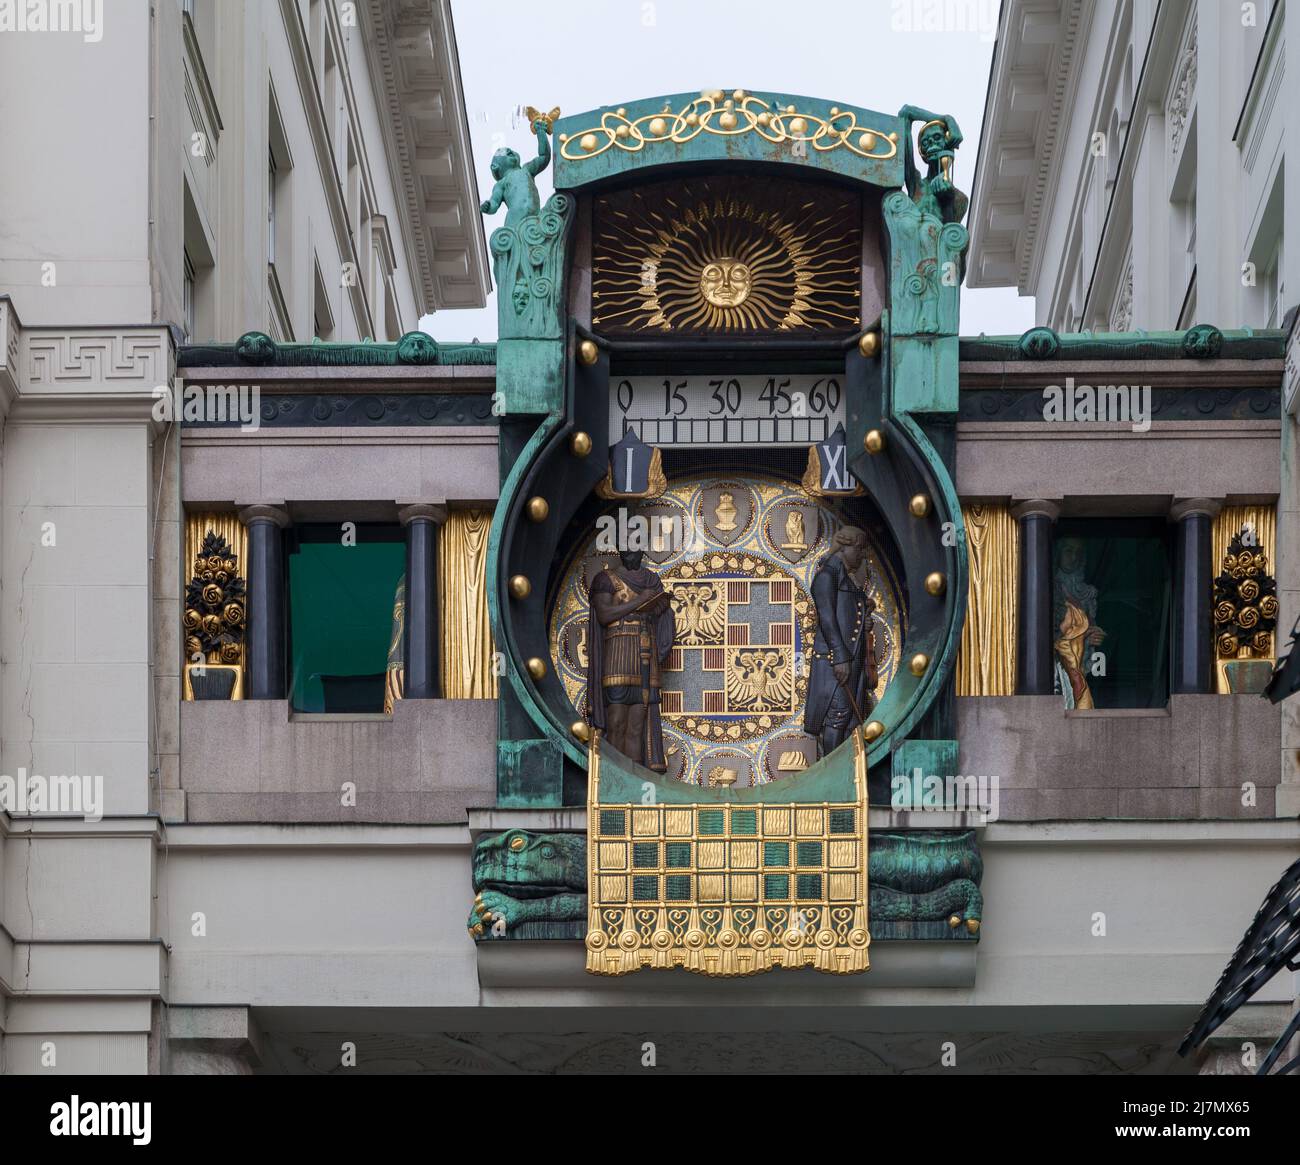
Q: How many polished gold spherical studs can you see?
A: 12